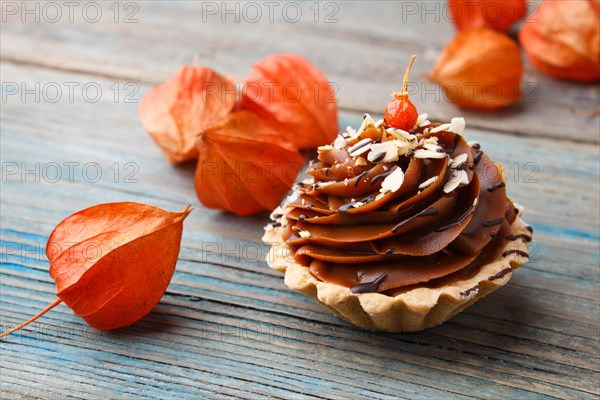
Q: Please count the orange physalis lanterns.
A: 7